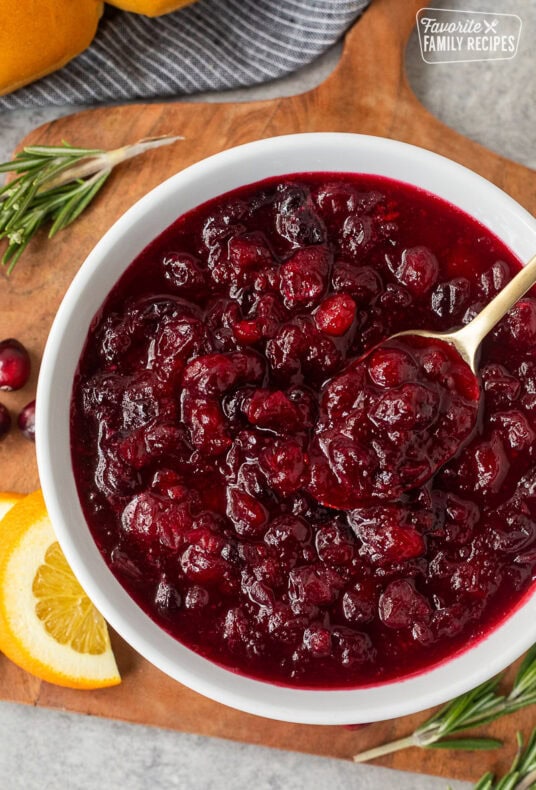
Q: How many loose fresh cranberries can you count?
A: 3